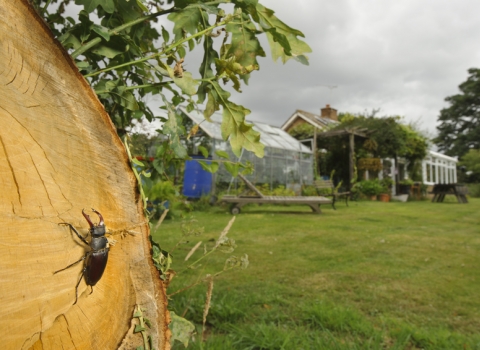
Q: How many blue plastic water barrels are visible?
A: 1